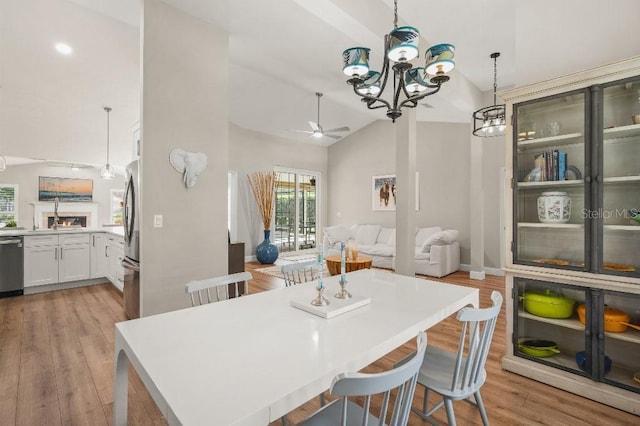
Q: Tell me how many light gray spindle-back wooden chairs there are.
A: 4